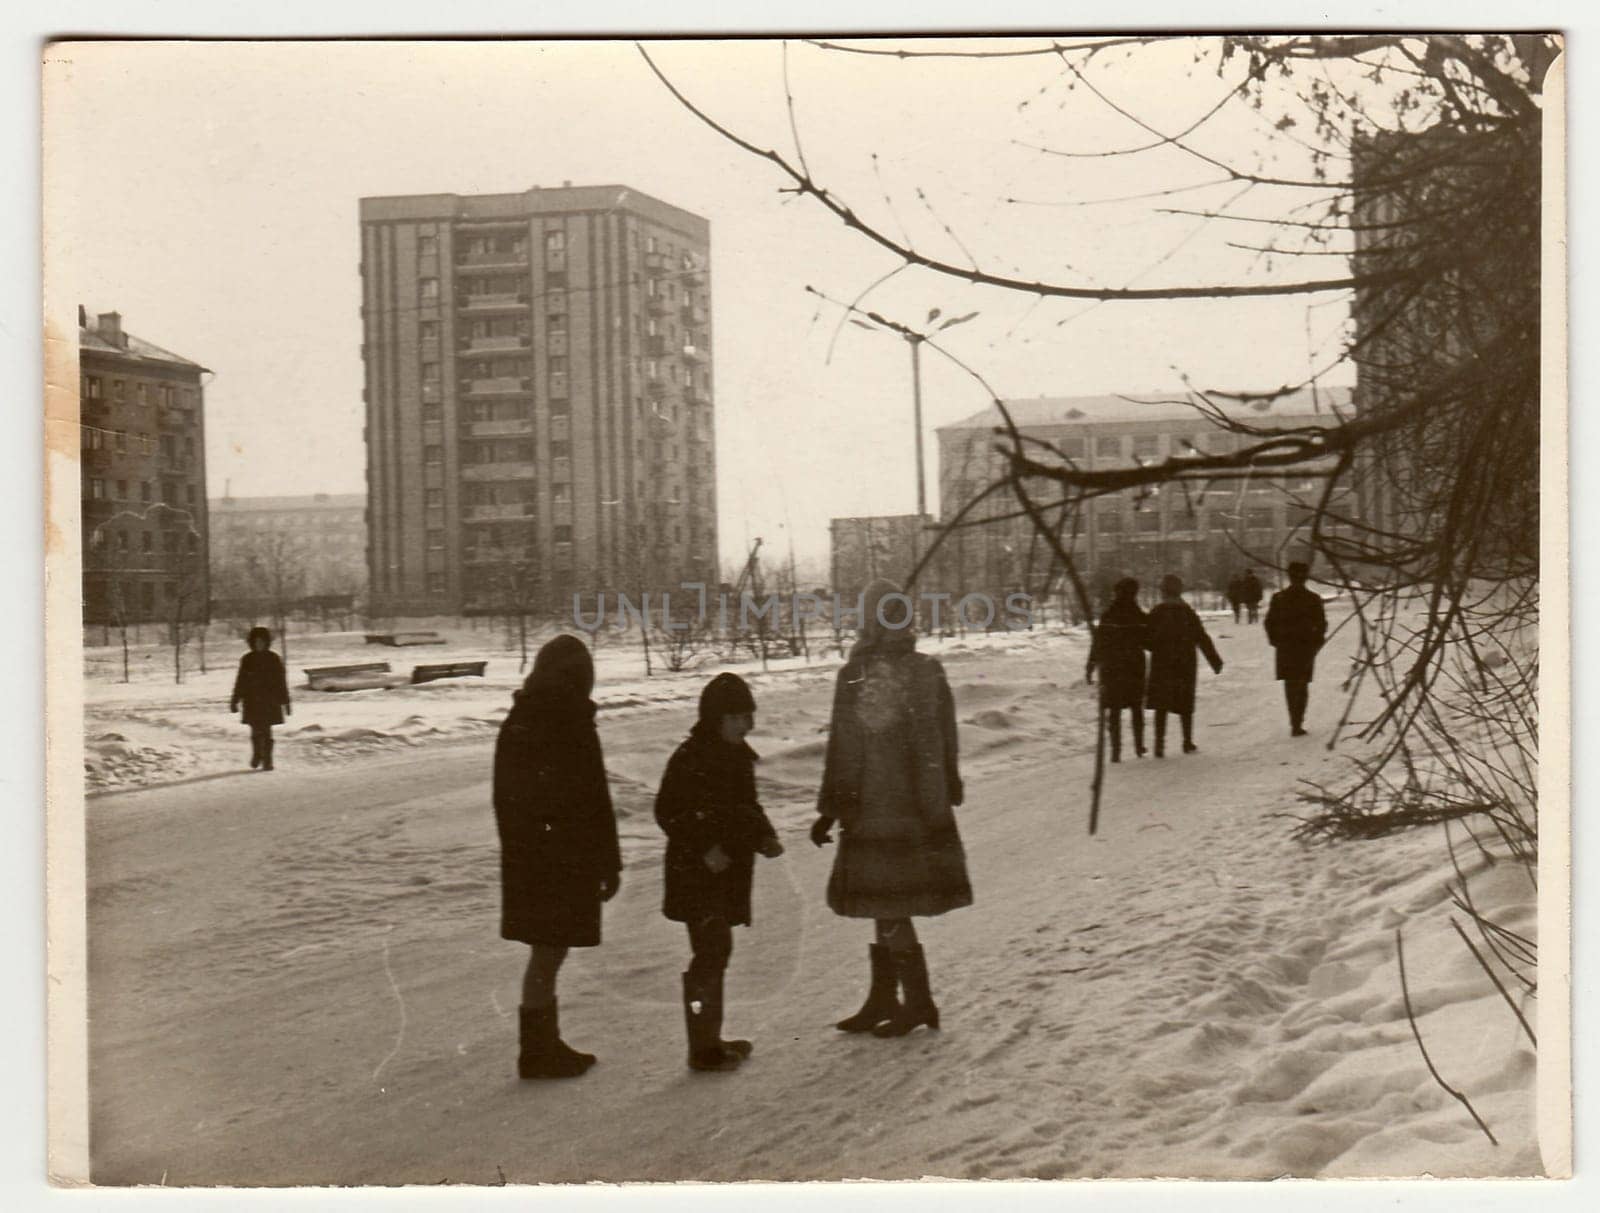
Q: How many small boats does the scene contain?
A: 0